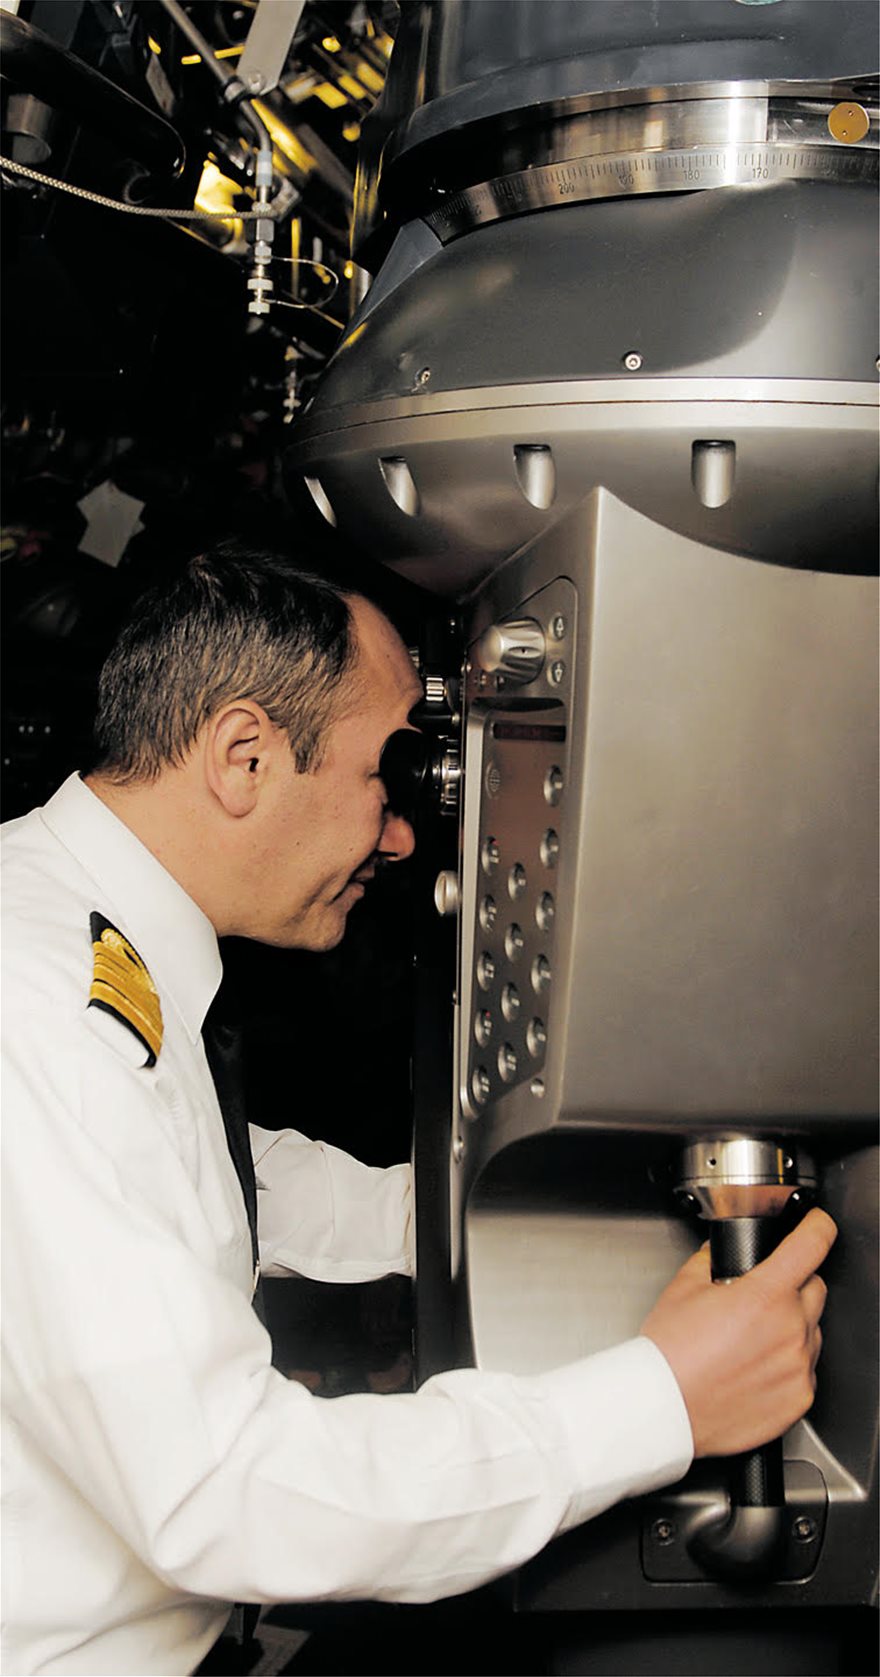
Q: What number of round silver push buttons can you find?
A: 14